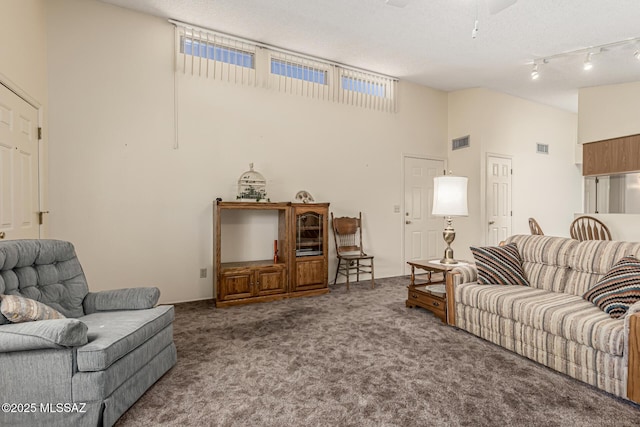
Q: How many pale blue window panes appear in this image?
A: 3